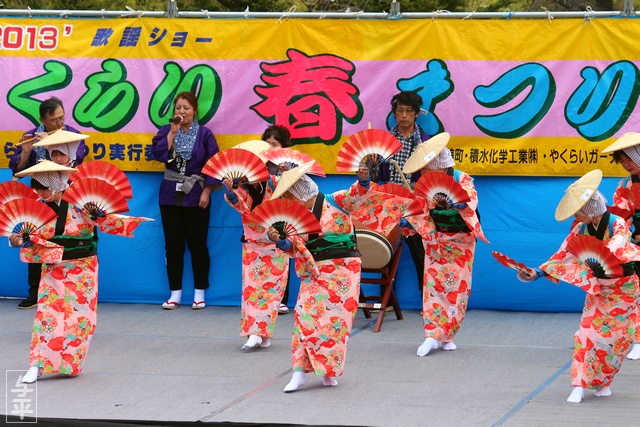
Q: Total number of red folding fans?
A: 14